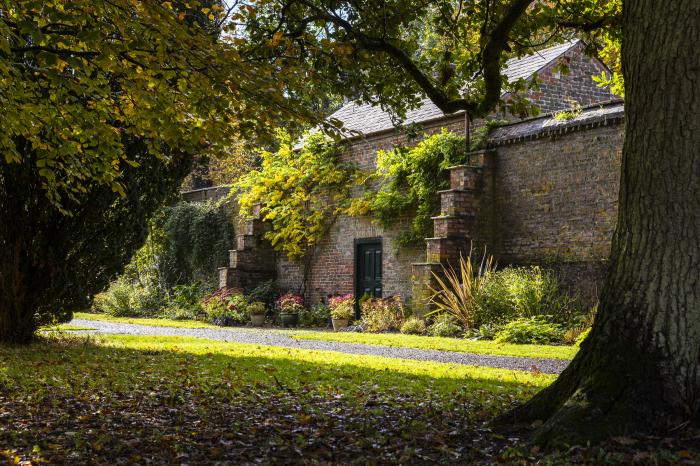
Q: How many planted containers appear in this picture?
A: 3